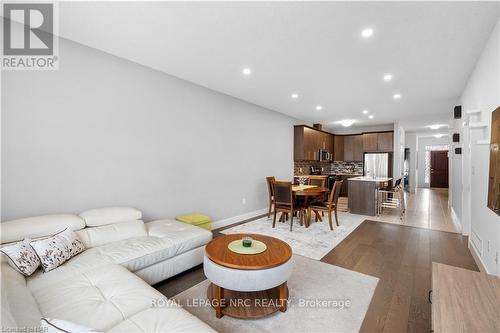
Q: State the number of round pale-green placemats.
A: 1